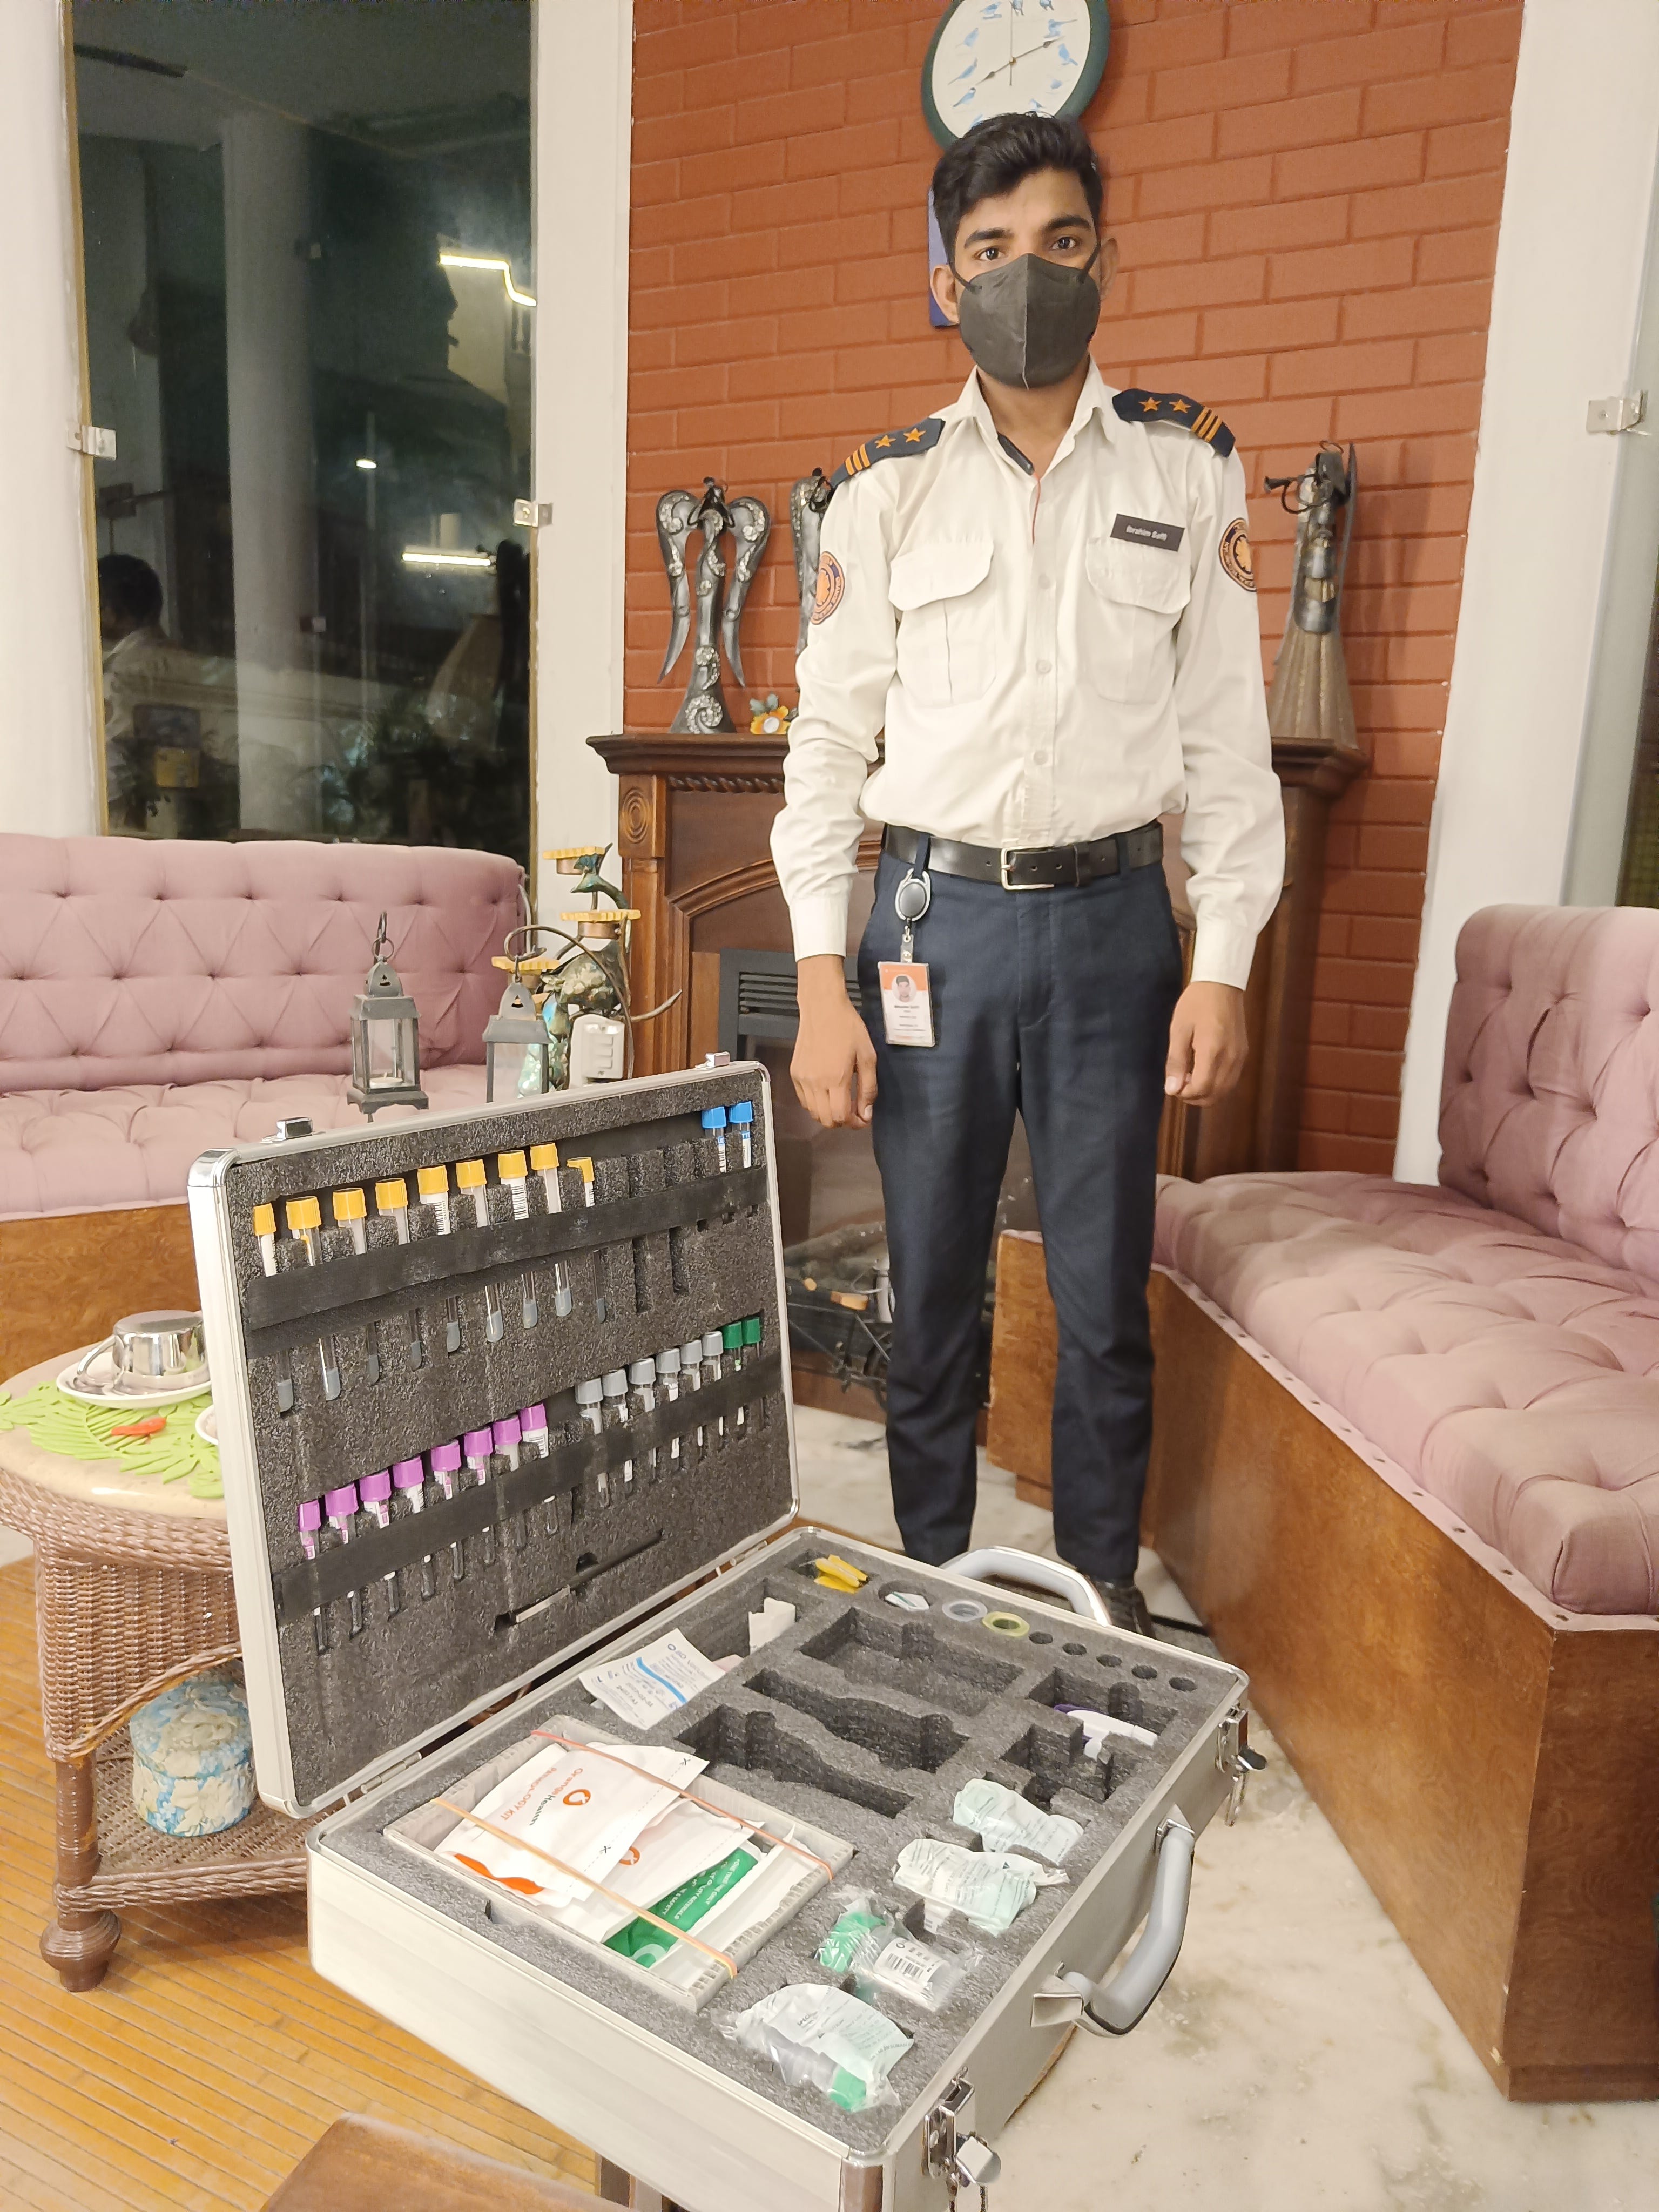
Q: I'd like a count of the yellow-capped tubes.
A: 9